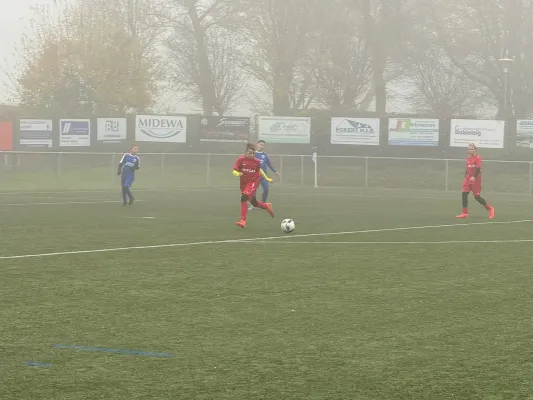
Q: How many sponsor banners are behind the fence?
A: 11